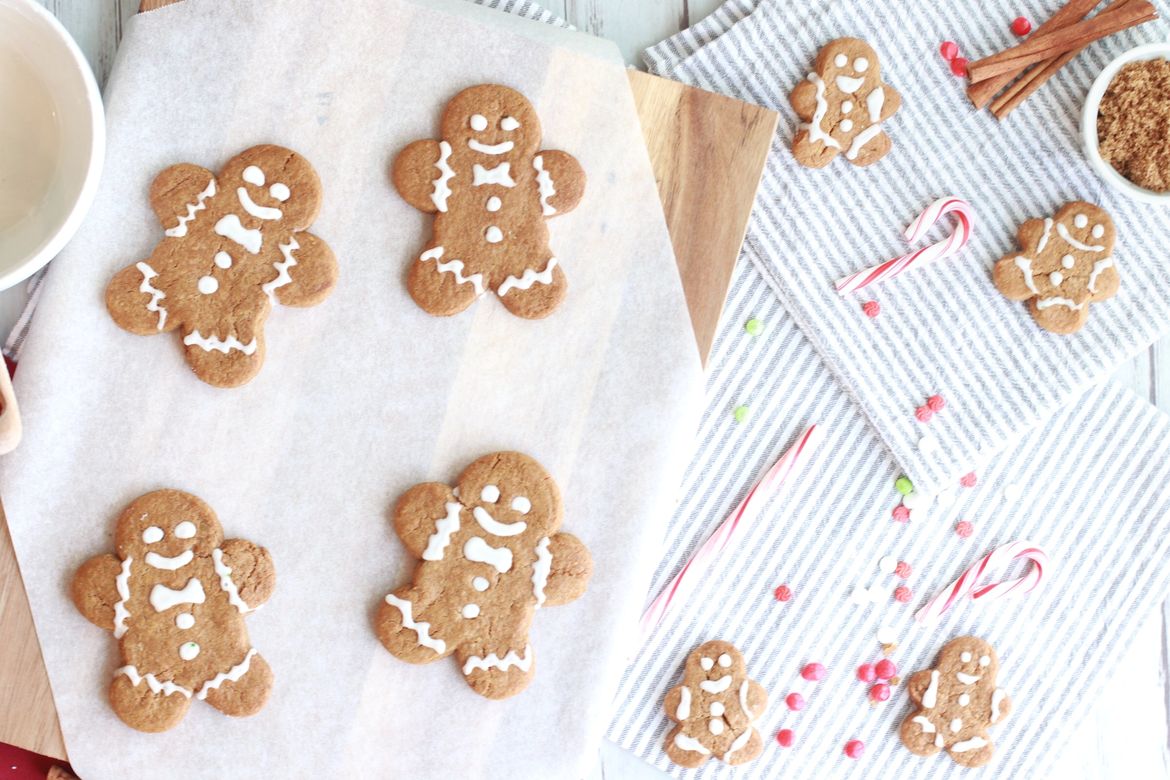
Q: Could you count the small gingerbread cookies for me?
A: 4